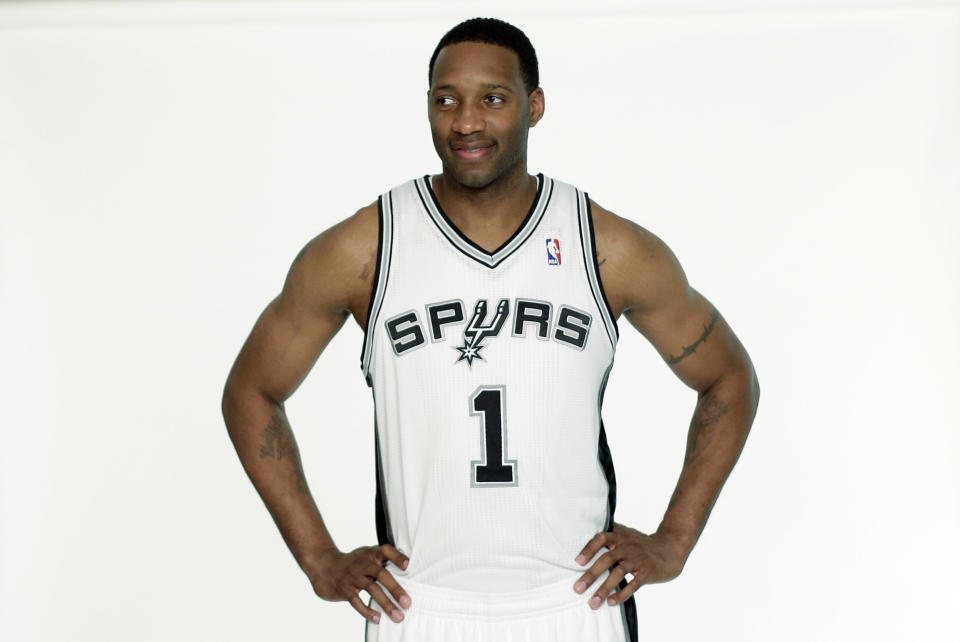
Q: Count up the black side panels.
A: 2